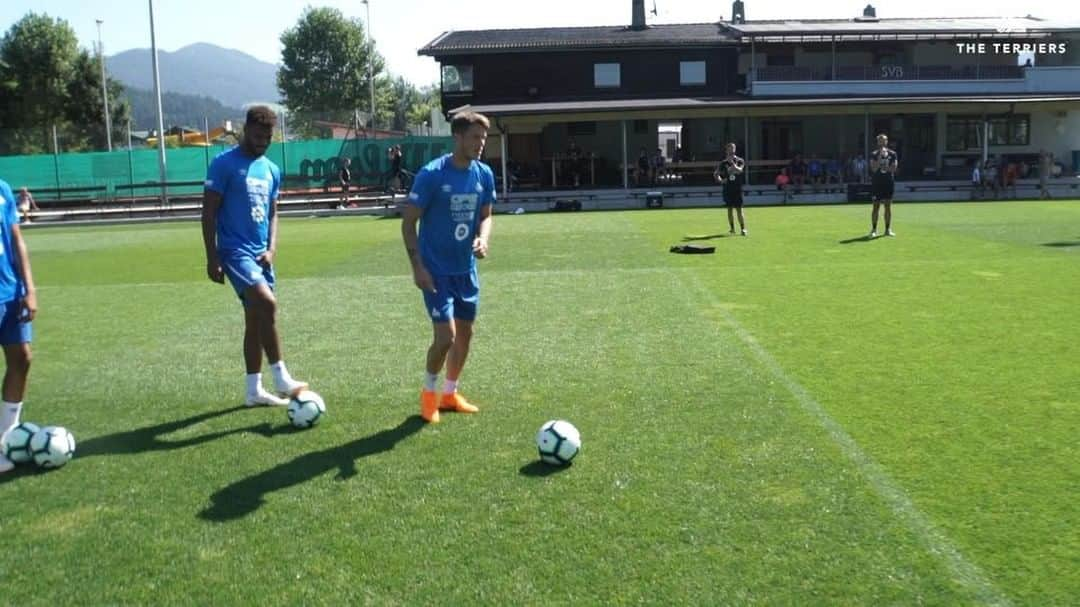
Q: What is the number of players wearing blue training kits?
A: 3